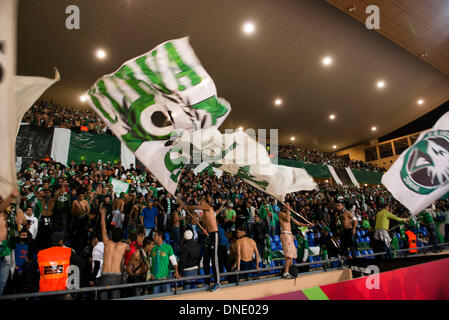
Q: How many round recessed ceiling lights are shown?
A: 12